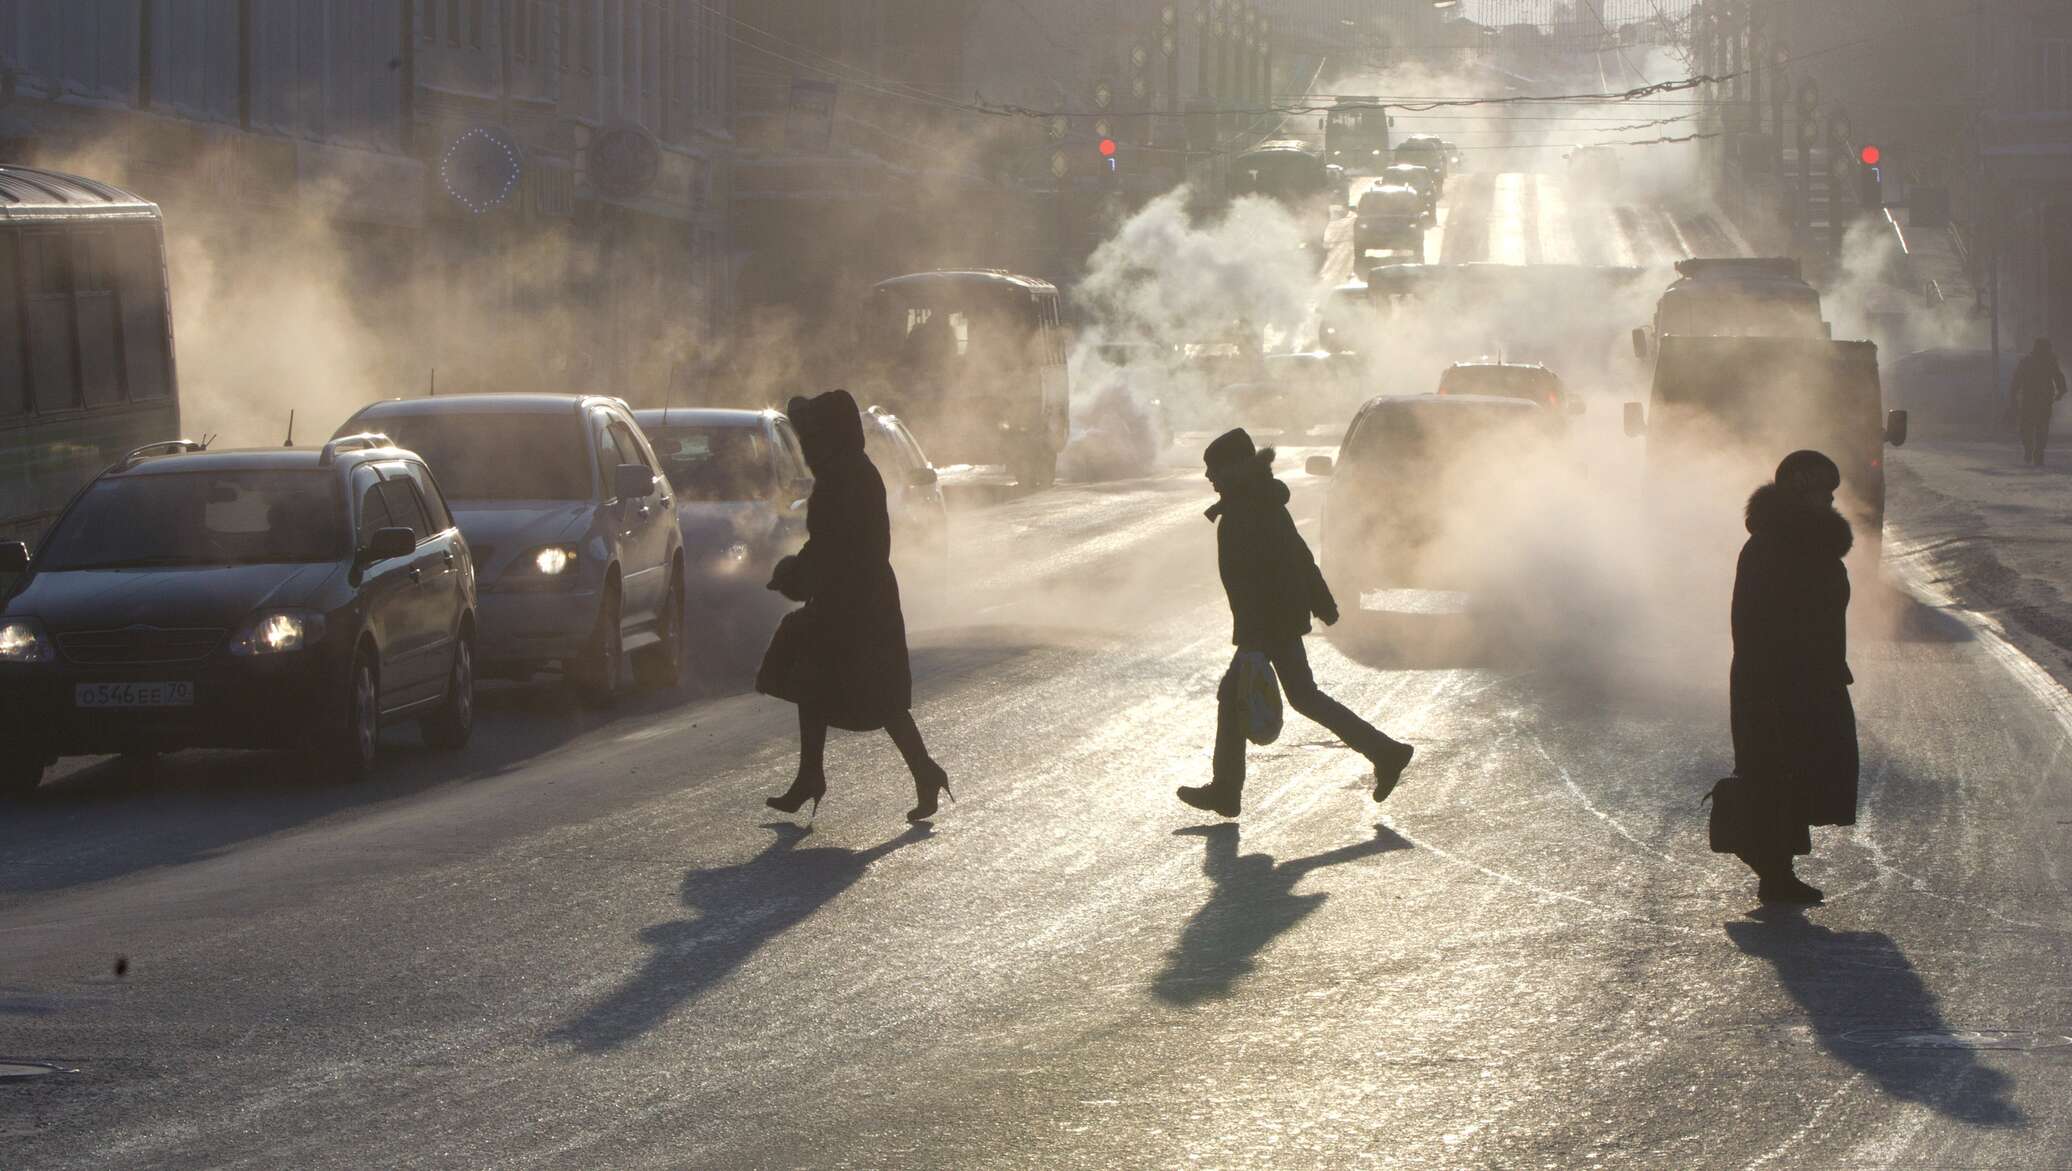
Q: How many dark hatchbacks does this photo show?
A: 1